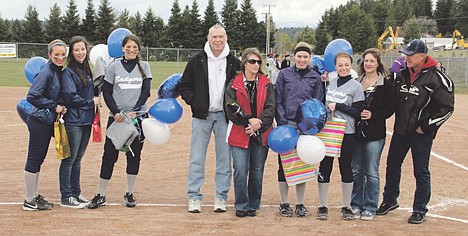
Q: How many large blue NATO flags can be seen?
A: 0